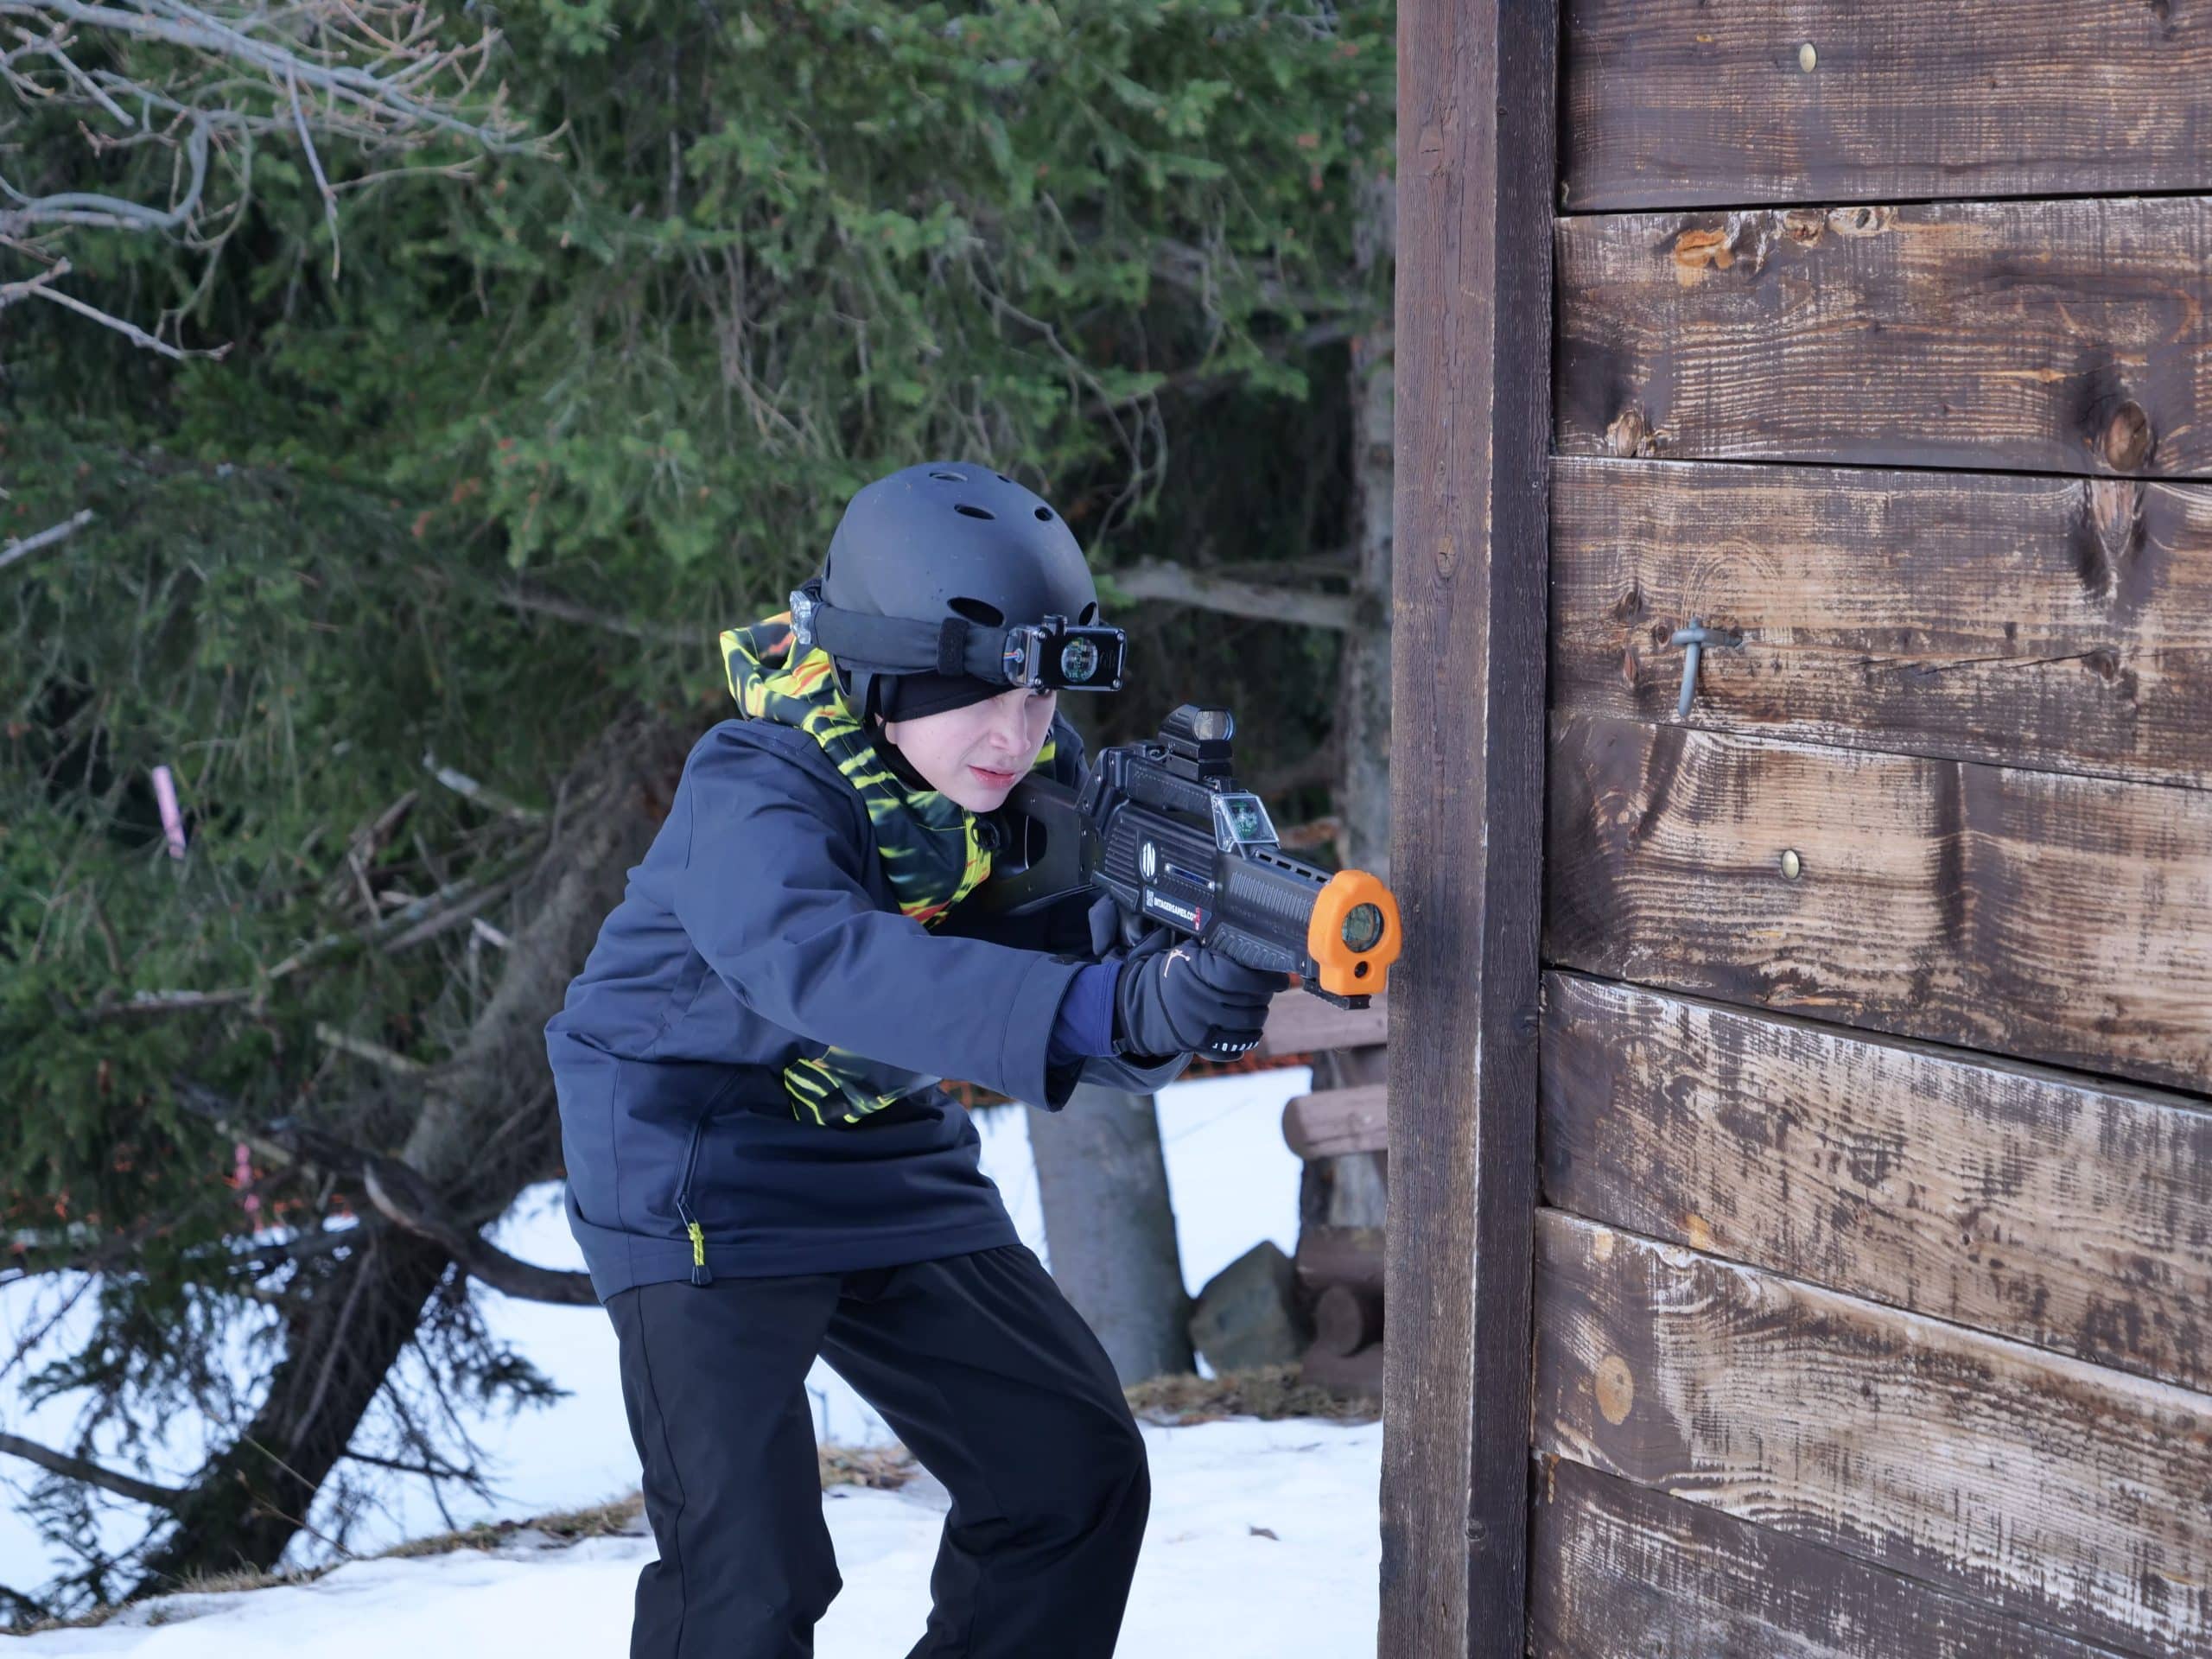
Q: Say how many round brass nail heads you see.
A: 2